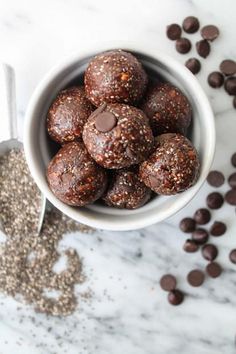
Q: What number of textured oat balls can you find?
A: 7